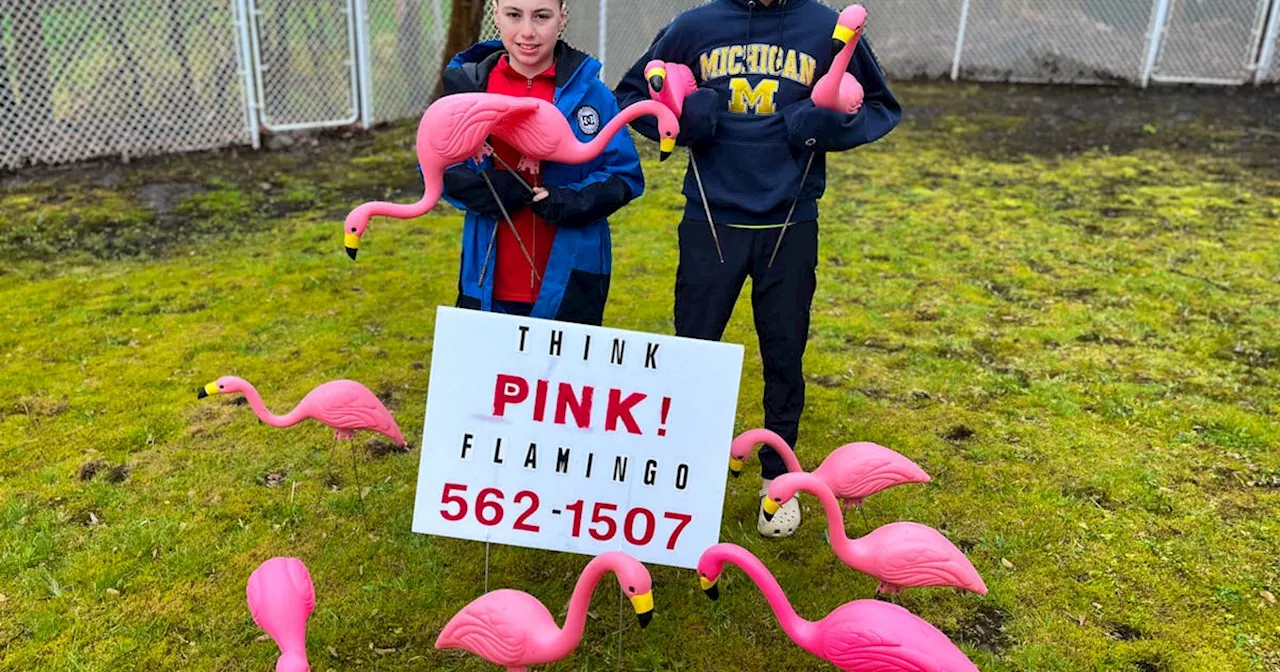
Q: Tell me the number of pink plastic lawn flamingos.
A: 10